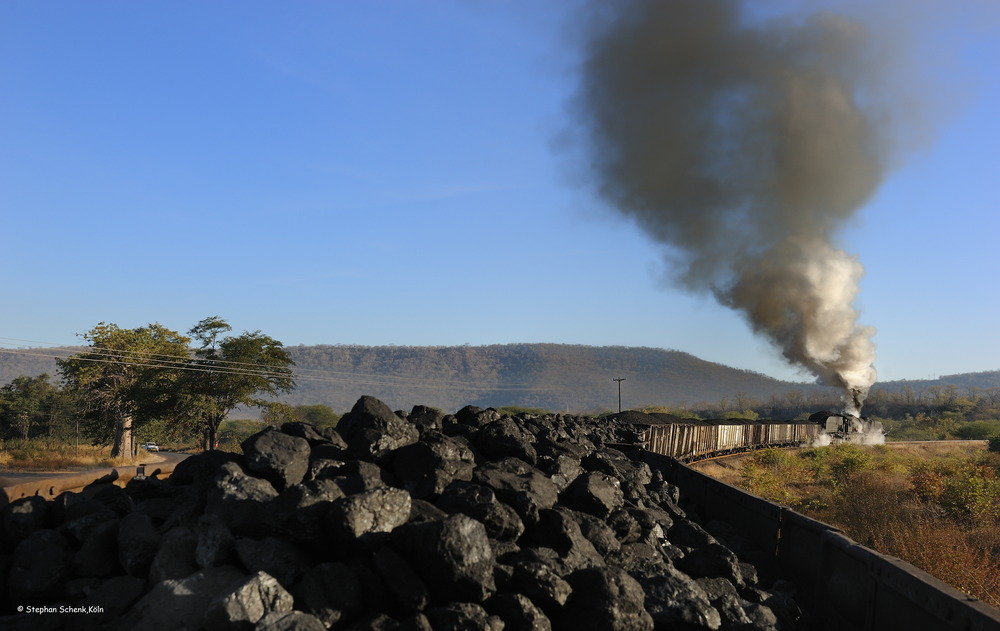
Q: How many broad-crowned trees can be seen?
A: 2